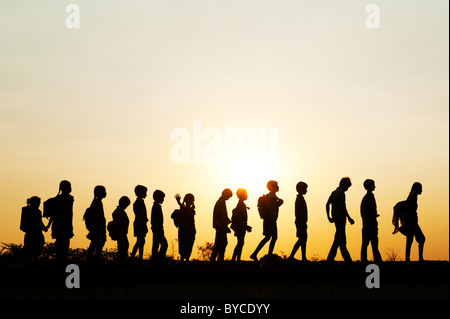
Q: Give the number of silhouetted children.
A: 14